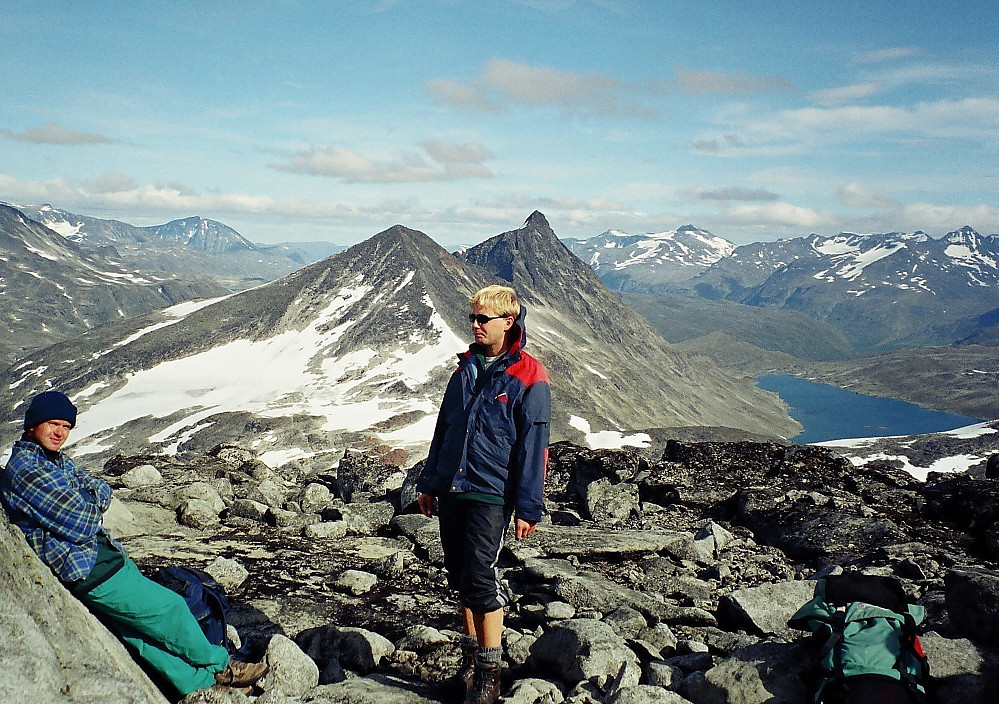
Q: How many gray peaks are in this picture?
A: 2